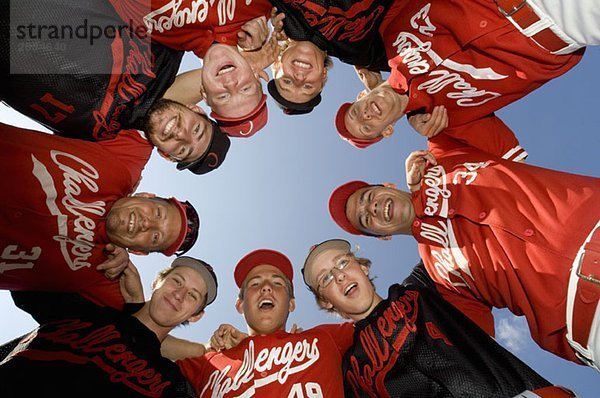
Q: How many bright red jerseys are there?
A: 5